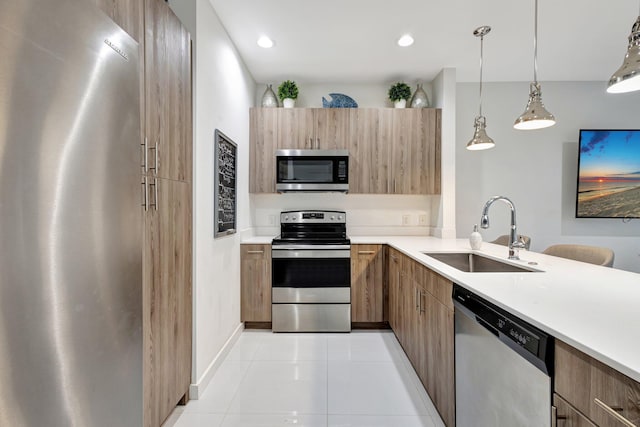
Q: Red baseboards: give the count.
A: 0